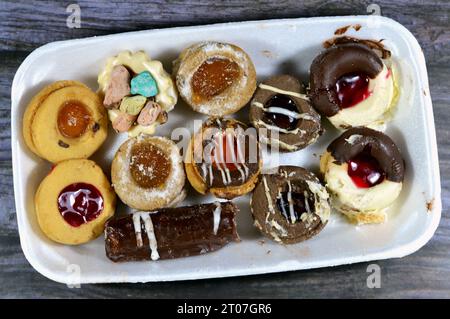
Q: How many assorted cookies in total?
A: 11